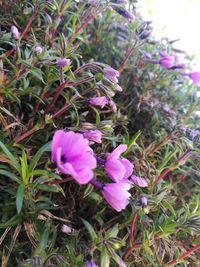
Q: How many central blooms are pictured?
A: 3